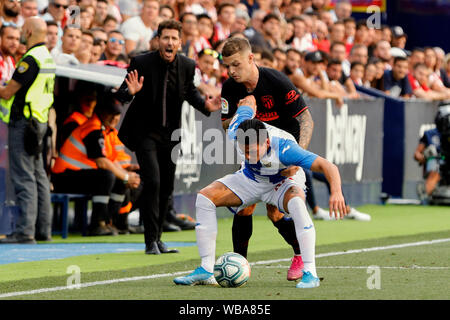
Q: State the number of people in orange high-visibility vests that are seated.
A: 2